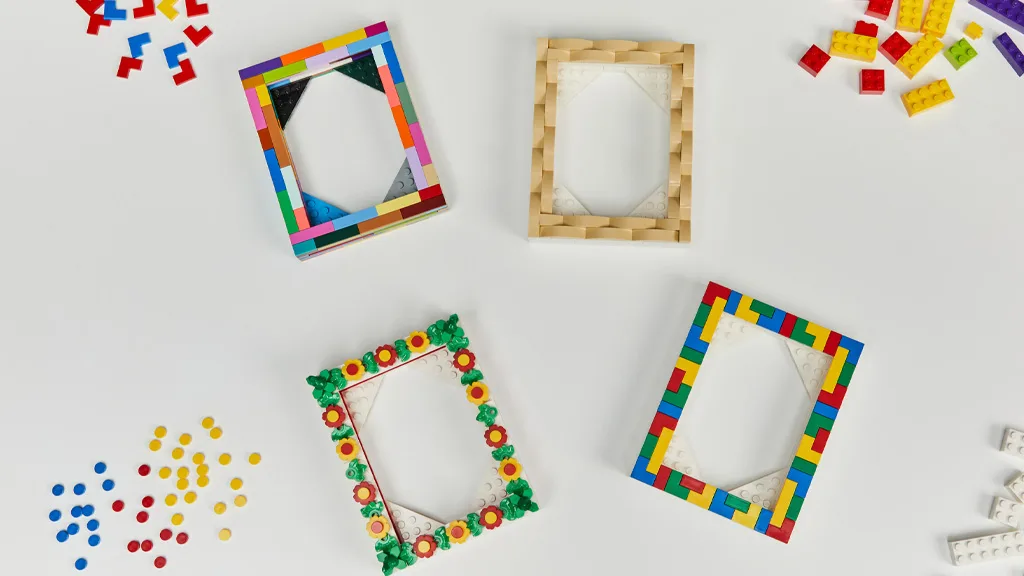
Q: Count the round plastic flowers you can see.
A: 14